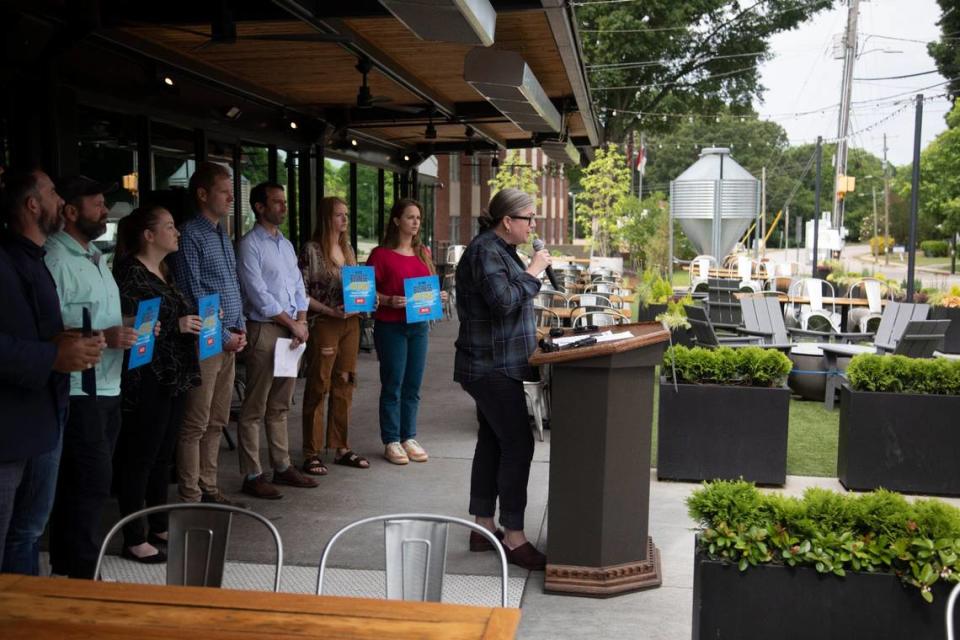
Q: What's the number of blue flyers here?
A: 4